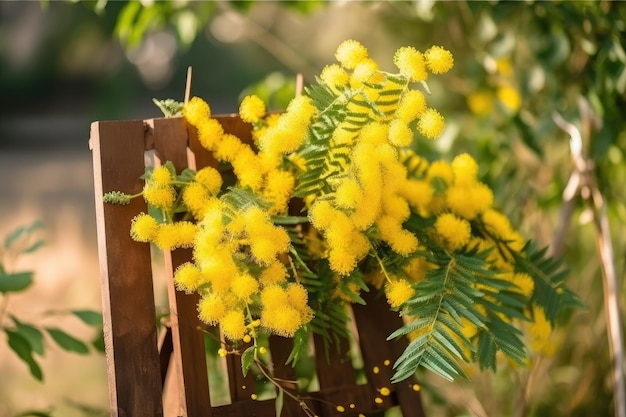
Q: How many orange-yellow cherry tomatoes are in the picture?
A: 0